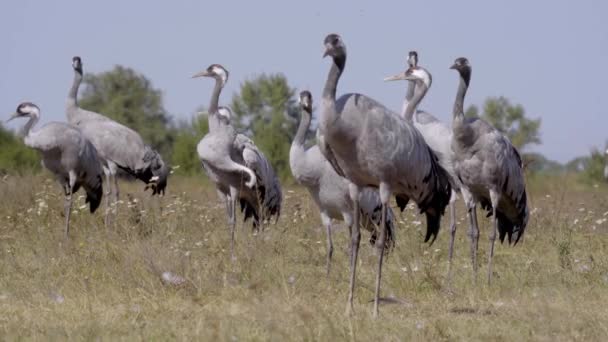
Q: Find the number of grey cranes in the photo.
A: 9